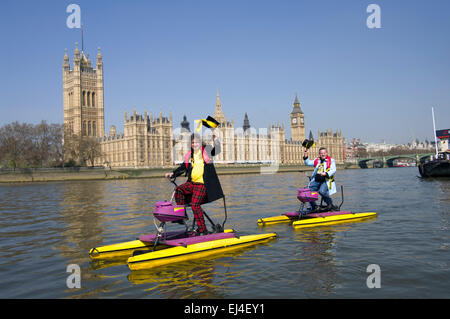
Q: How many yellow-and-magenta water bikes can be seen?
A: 2